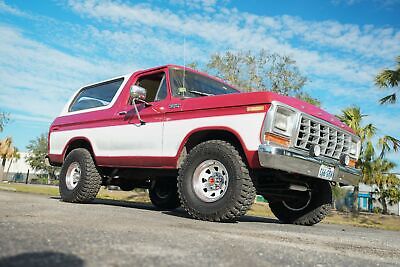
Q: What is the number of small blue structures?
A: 1